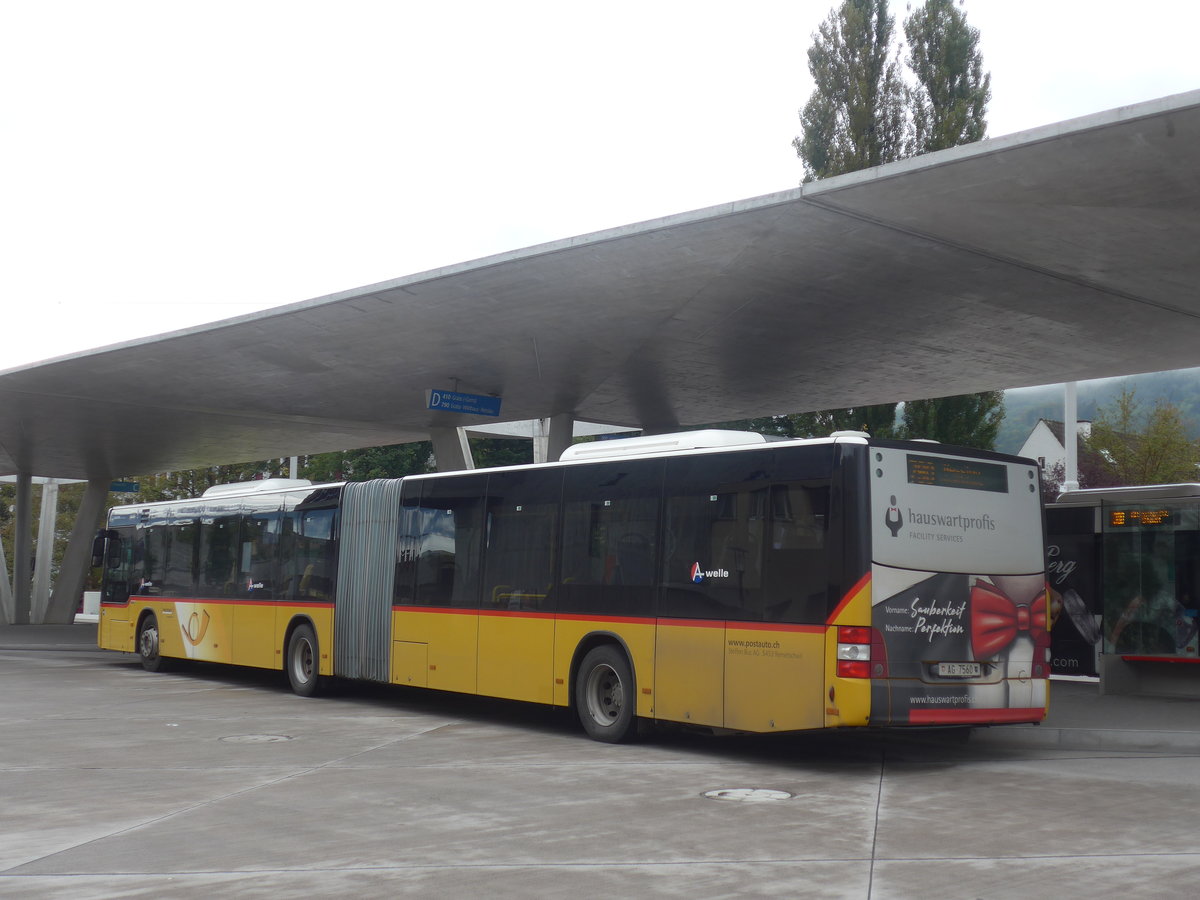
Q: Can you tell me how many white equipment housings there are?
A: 2